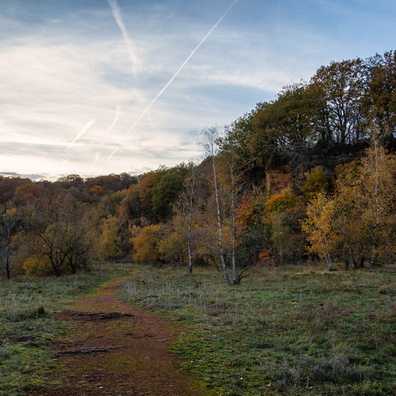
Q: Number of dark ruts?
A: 2